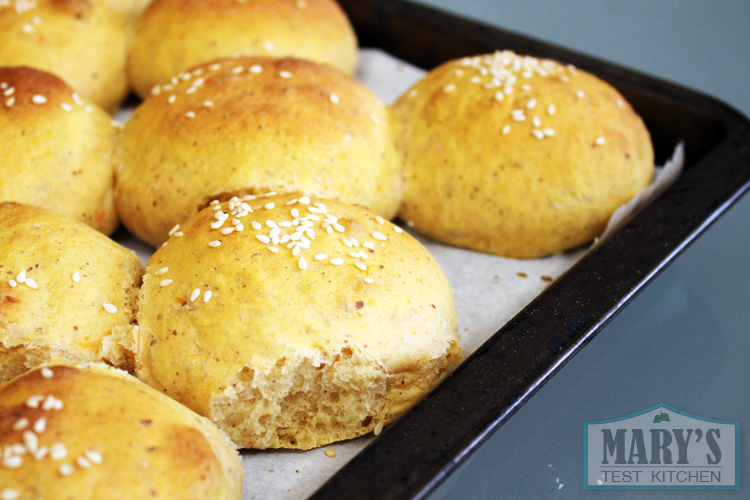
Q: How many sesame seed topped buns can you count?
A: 8